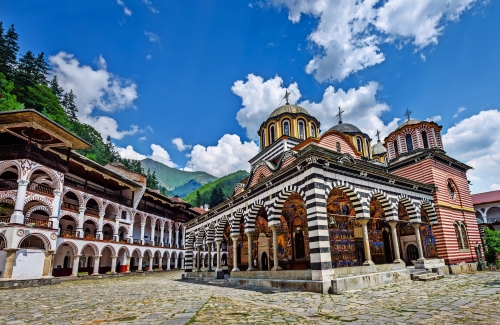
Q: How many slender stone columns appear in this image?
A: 9